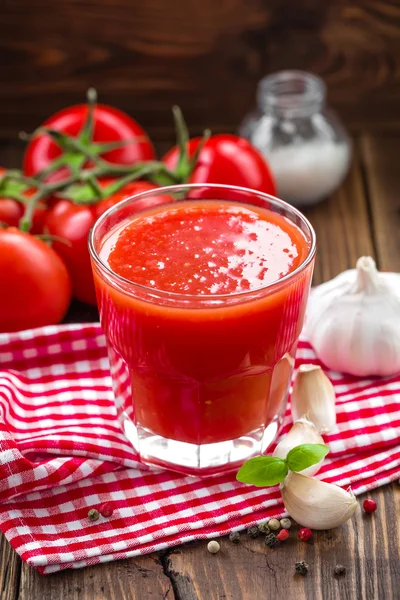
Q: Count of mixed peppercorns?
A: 14